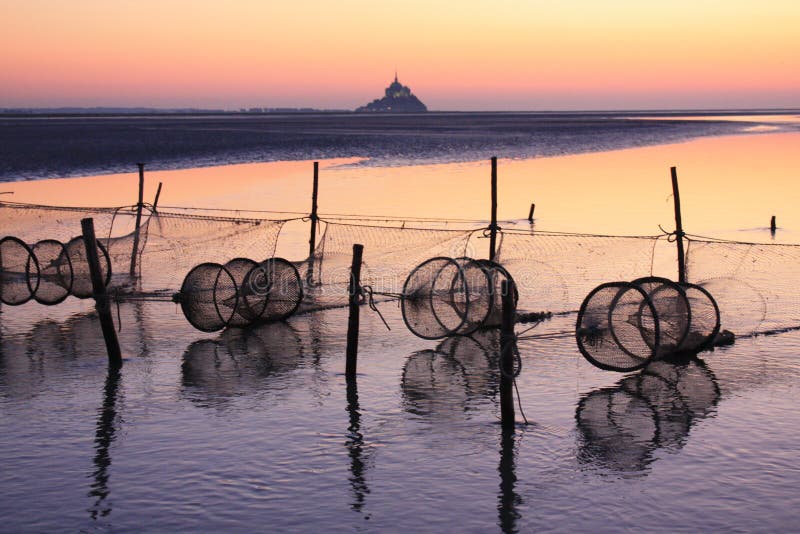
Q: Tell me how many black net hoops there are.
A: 12